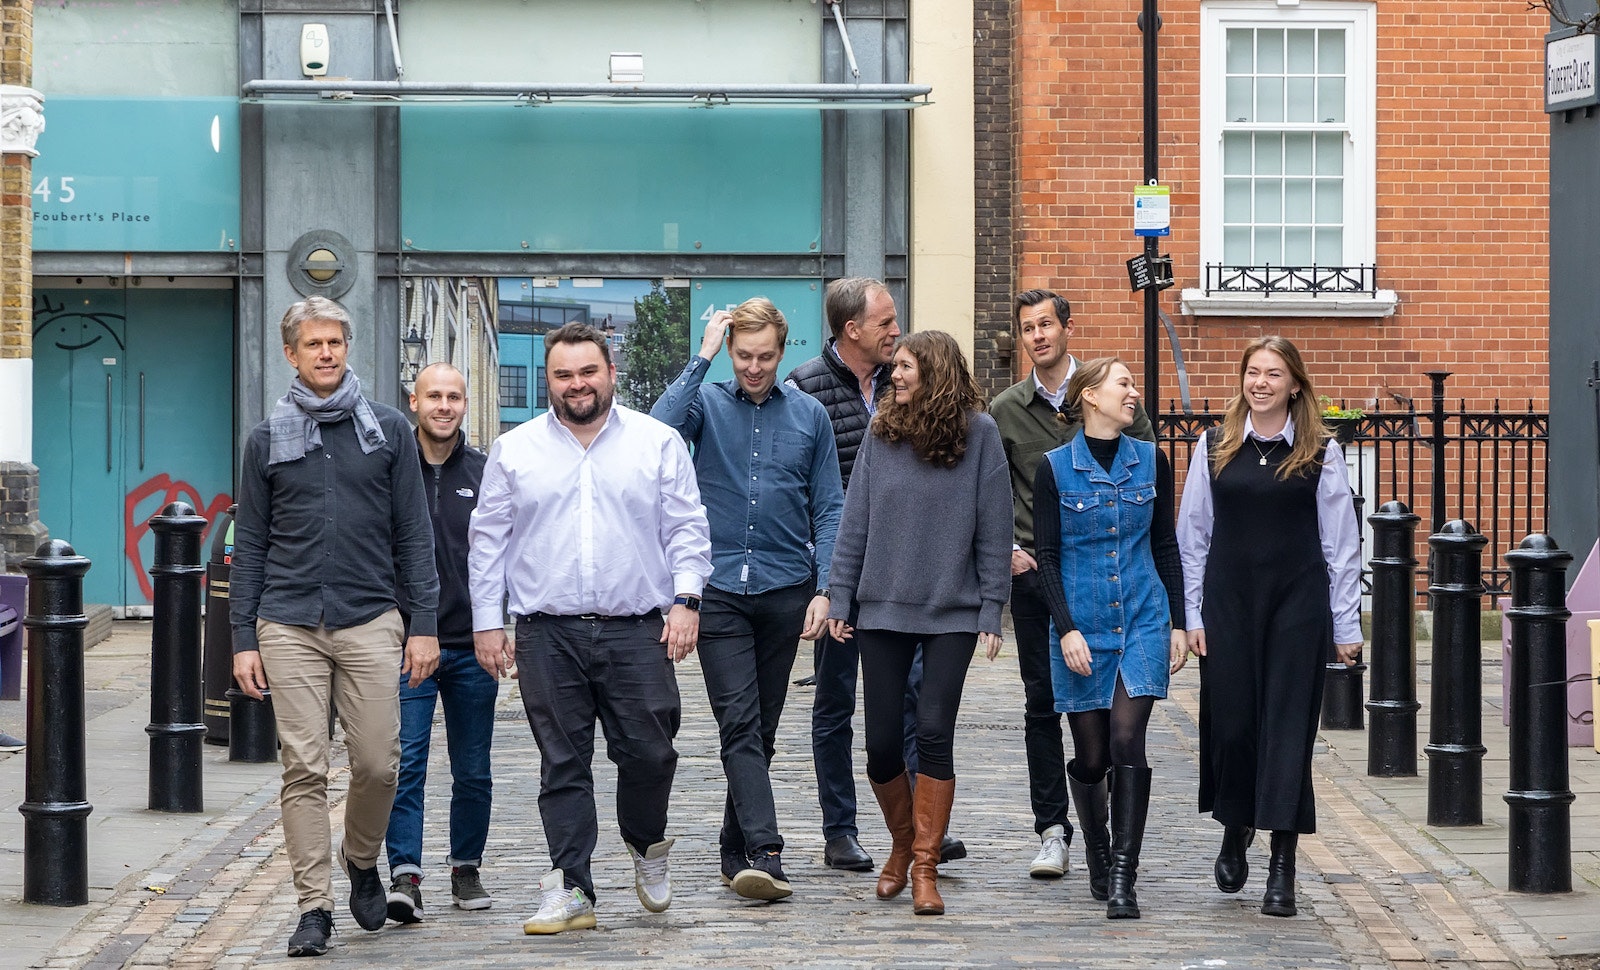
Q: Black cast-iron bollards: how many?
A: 7